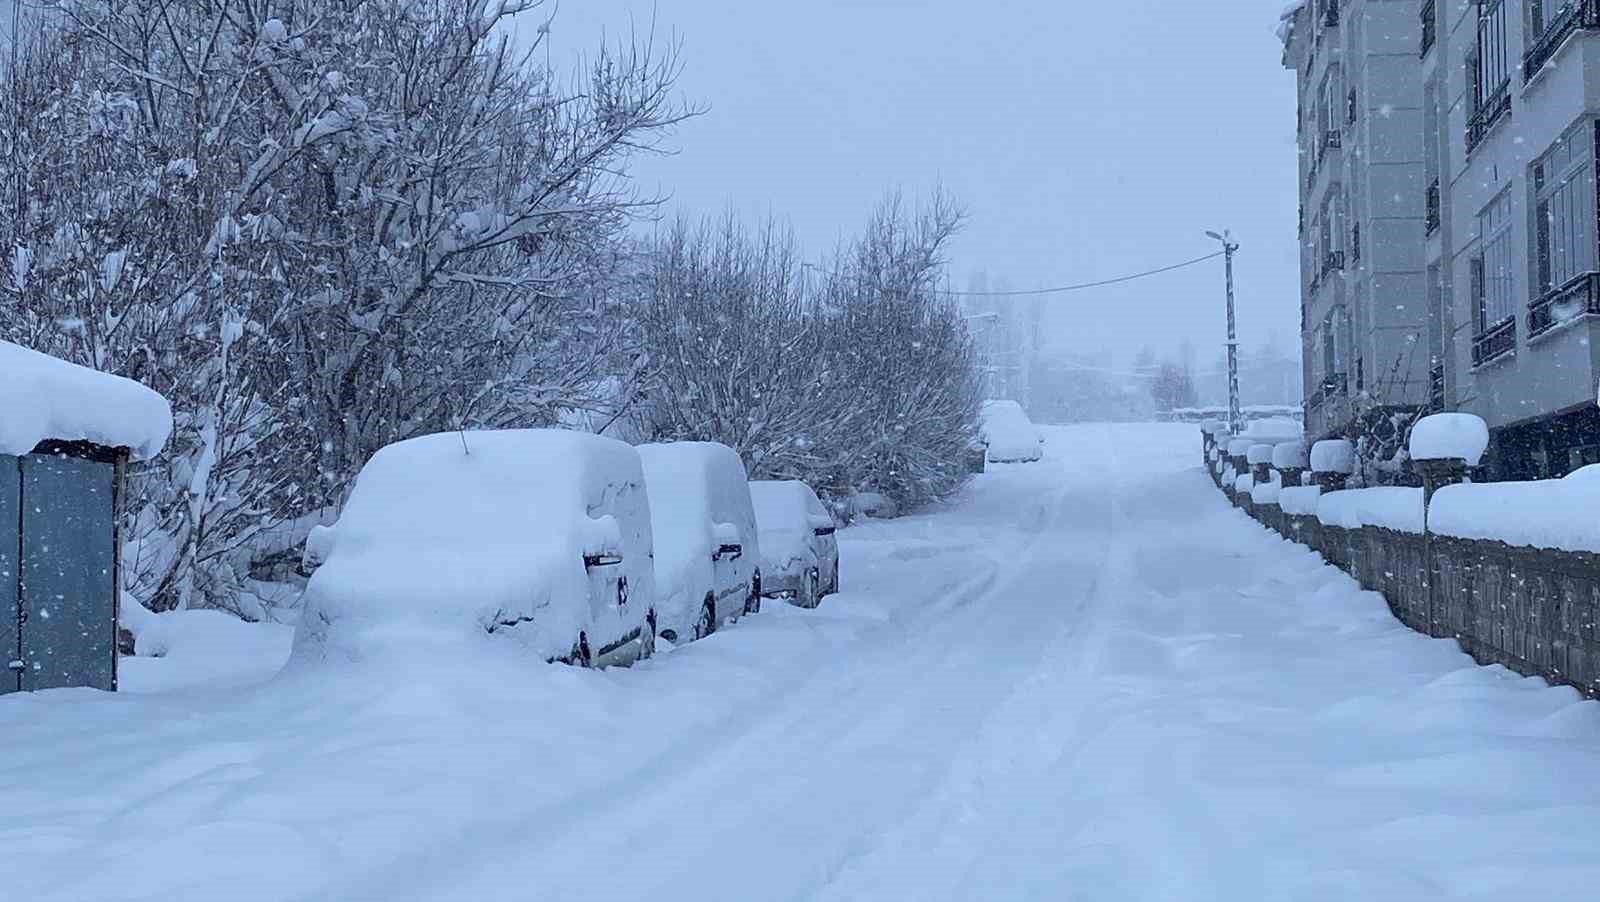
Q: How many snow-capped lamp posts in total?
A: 1